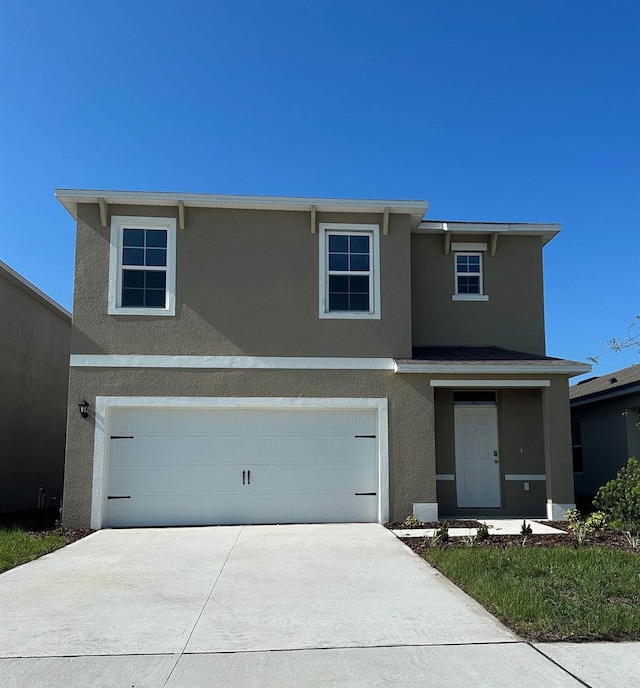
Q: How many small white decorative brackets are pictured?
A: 6